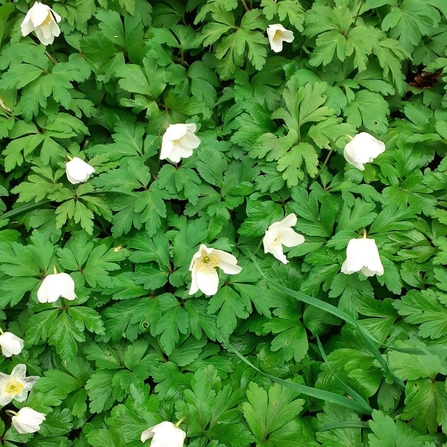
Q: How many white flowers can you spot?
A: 13